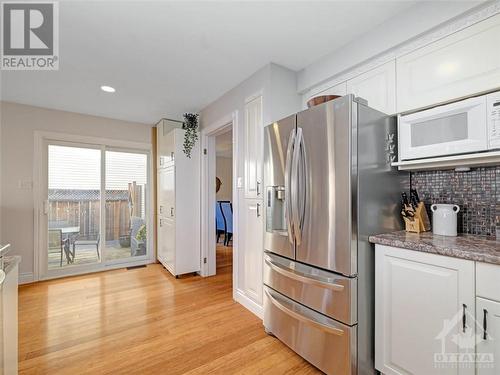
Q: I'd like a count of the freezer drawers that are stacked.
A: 2